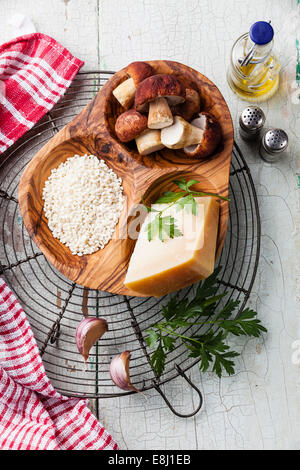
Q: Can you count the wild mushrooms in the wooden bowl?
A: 5